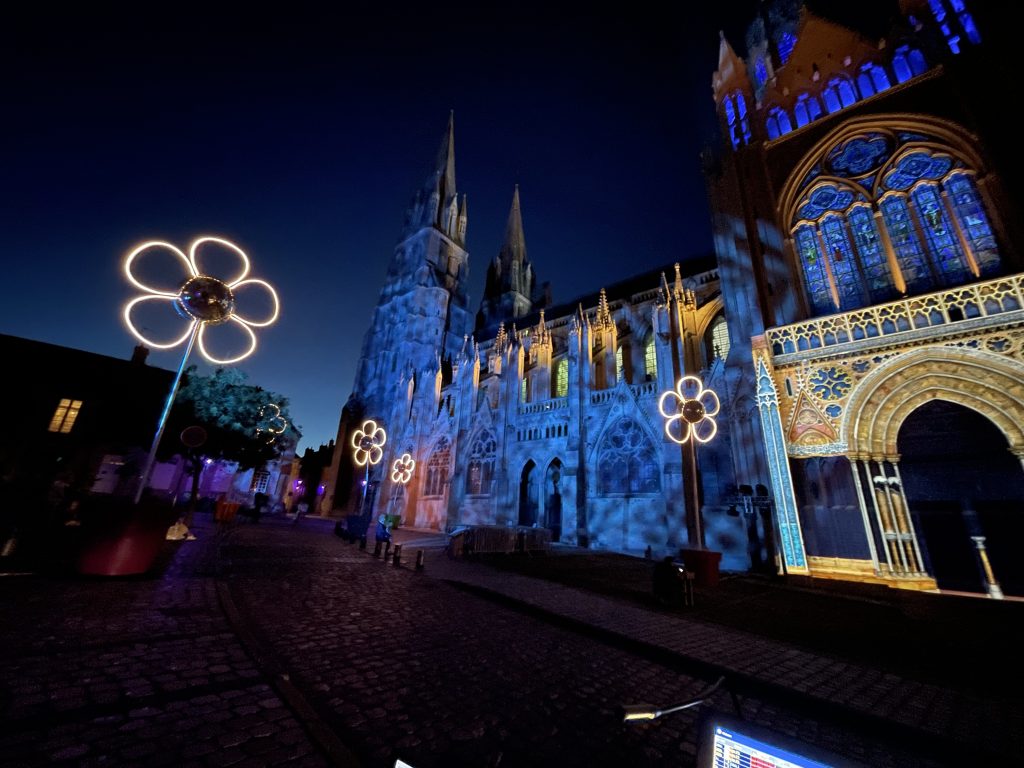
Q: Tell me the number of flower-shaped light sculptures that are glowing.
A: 5